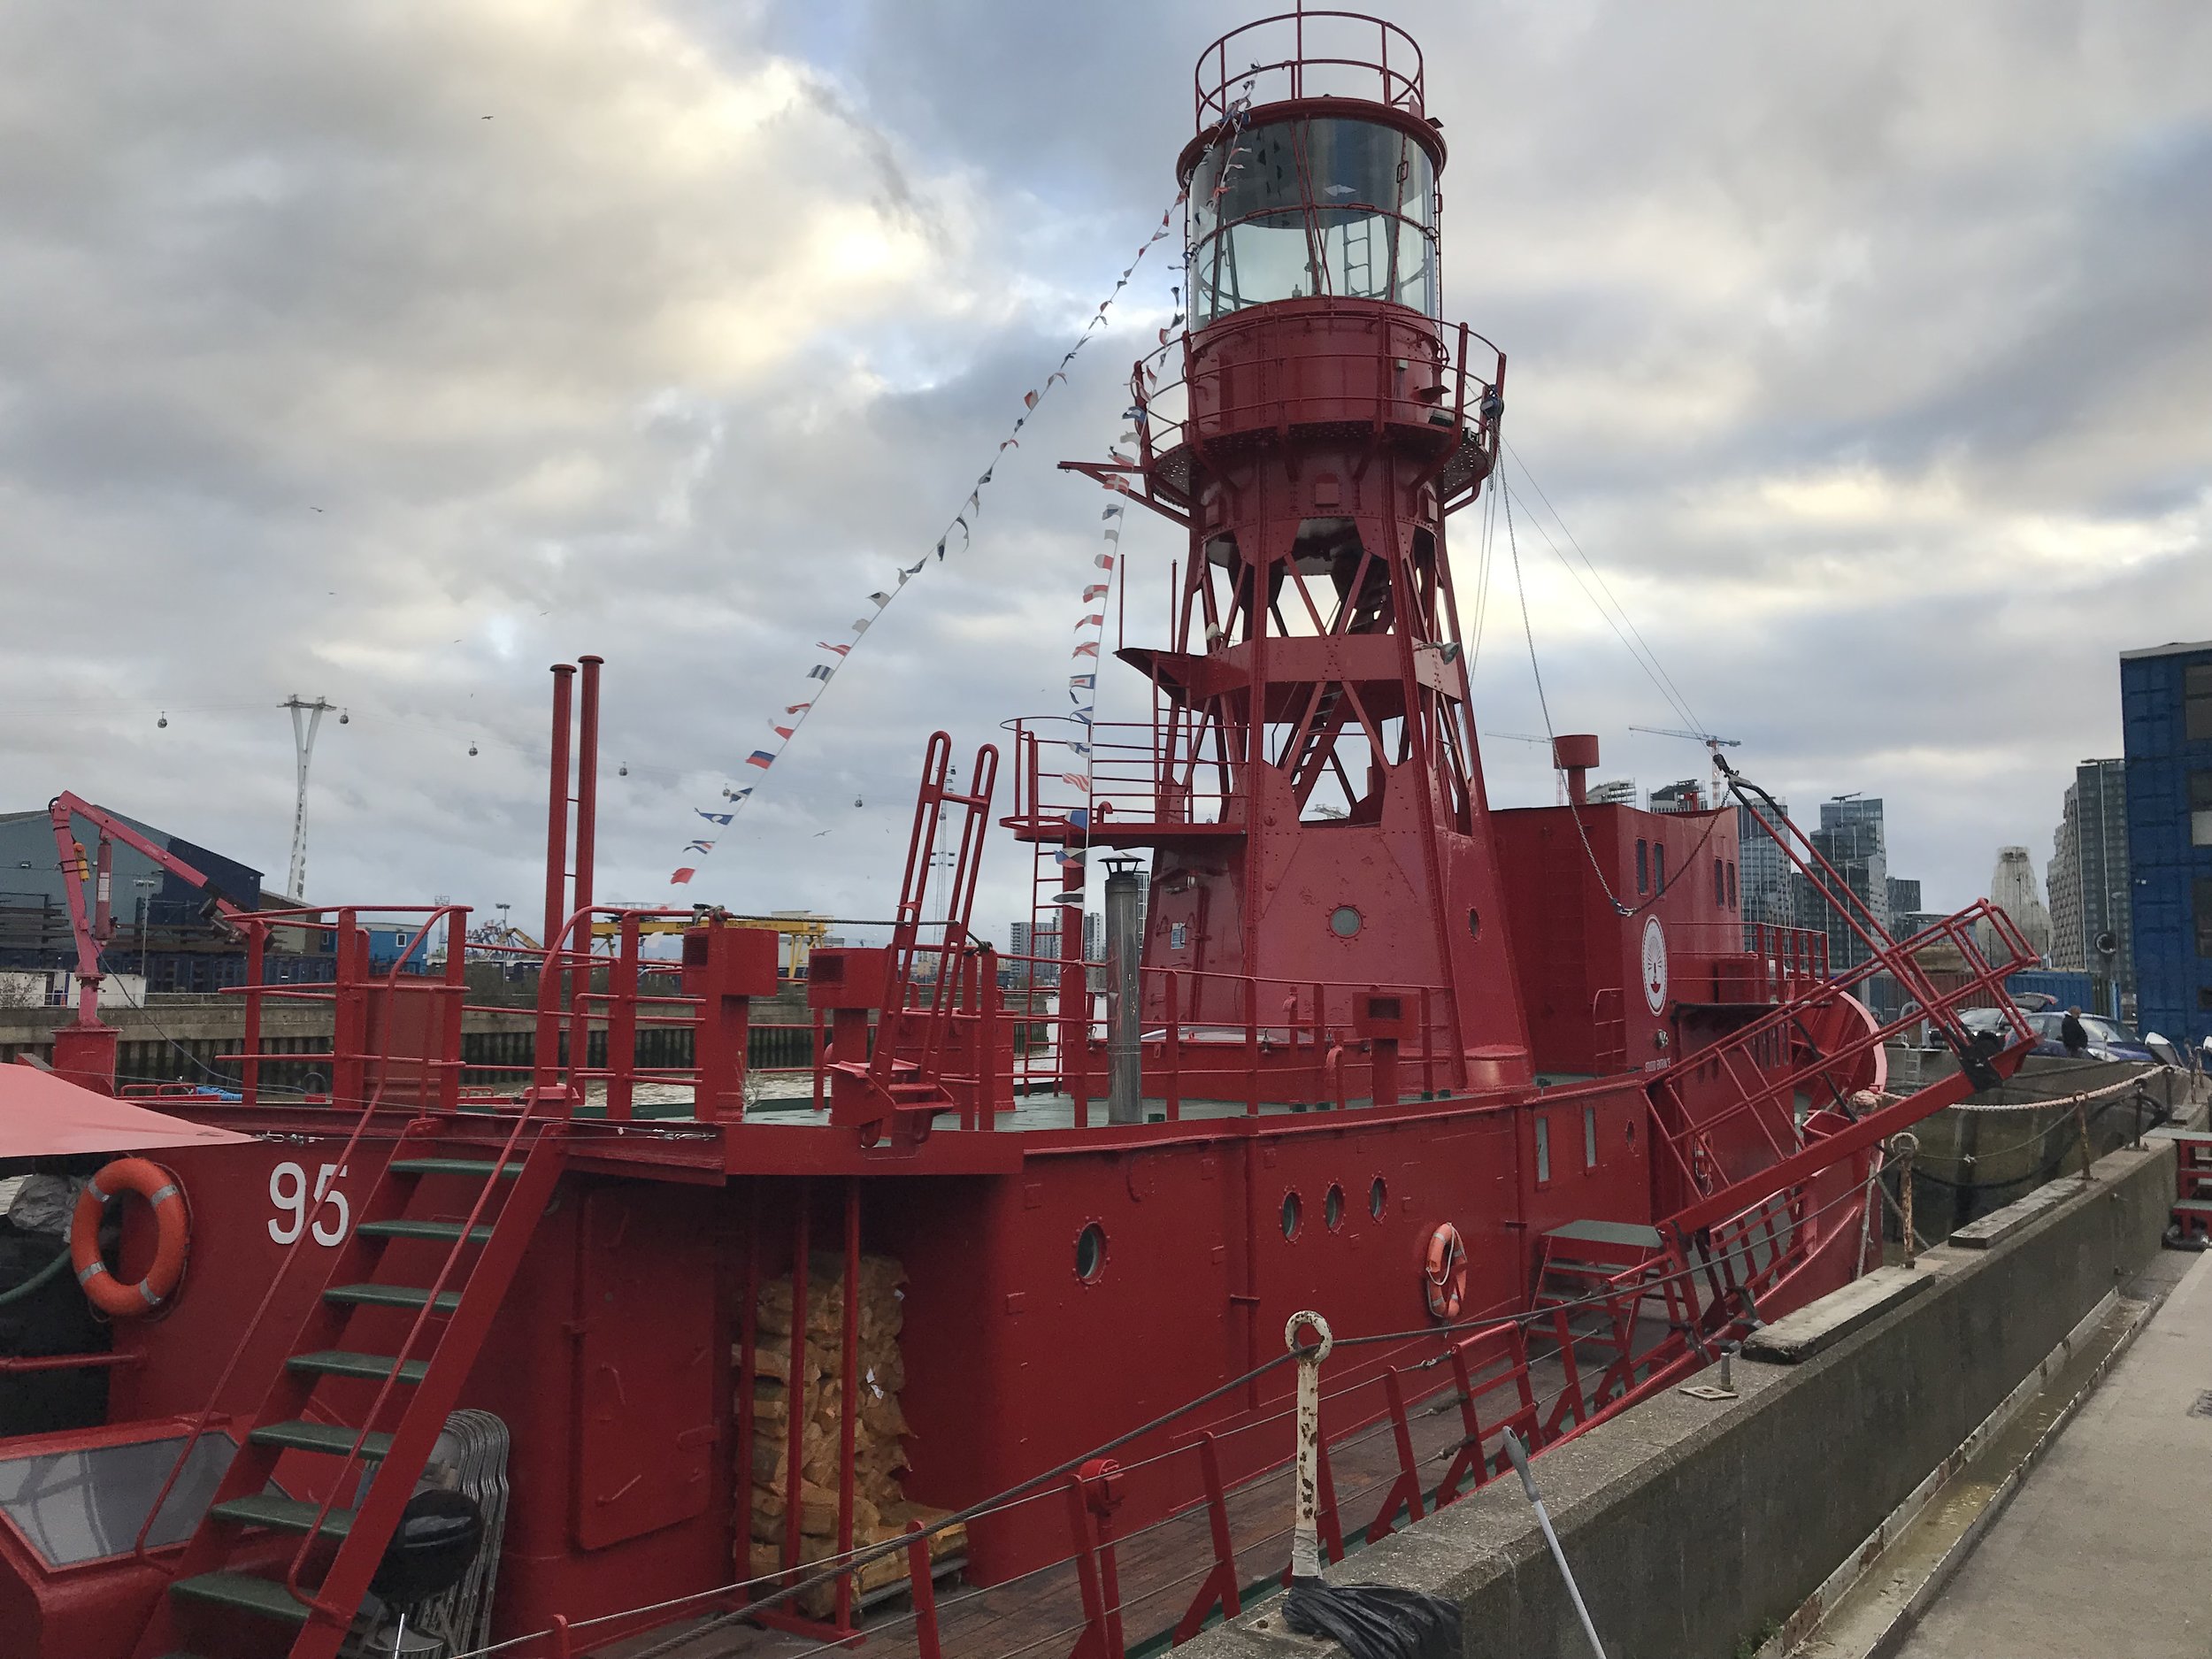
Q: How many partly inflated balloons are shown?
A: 0